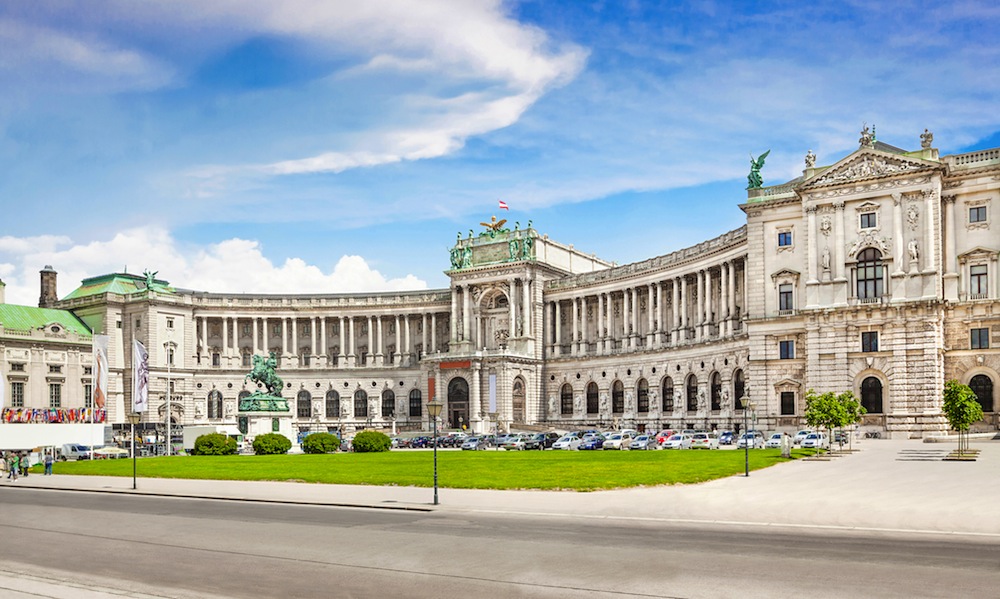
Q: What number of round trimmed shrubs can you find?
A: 4